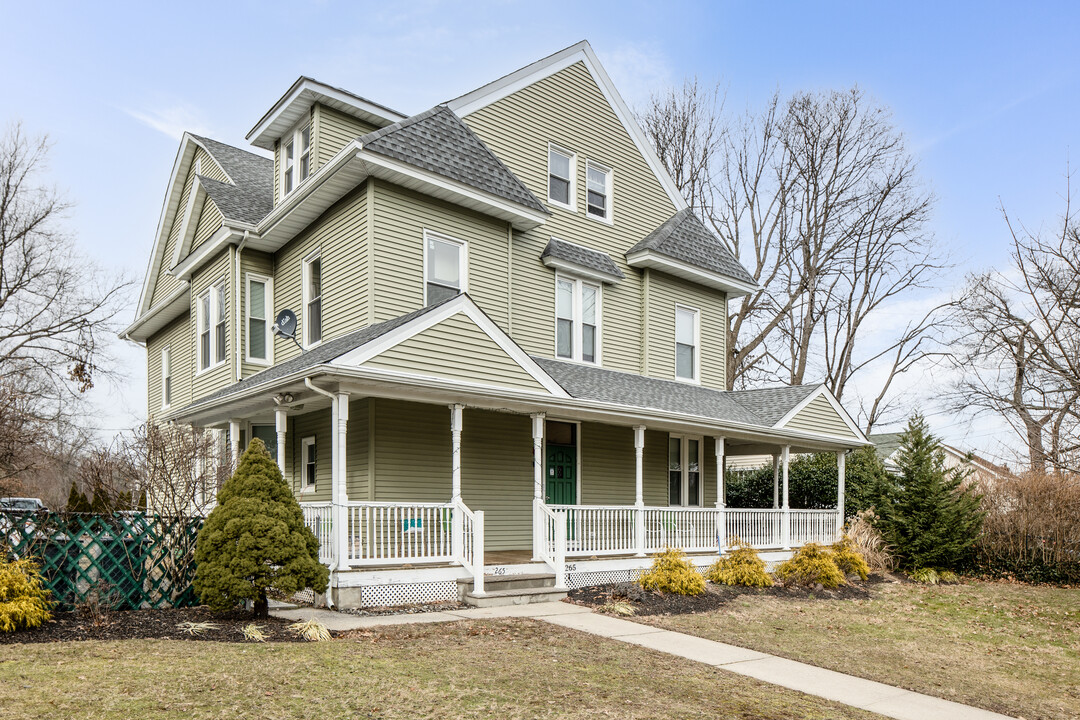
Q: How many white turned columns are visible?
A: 10